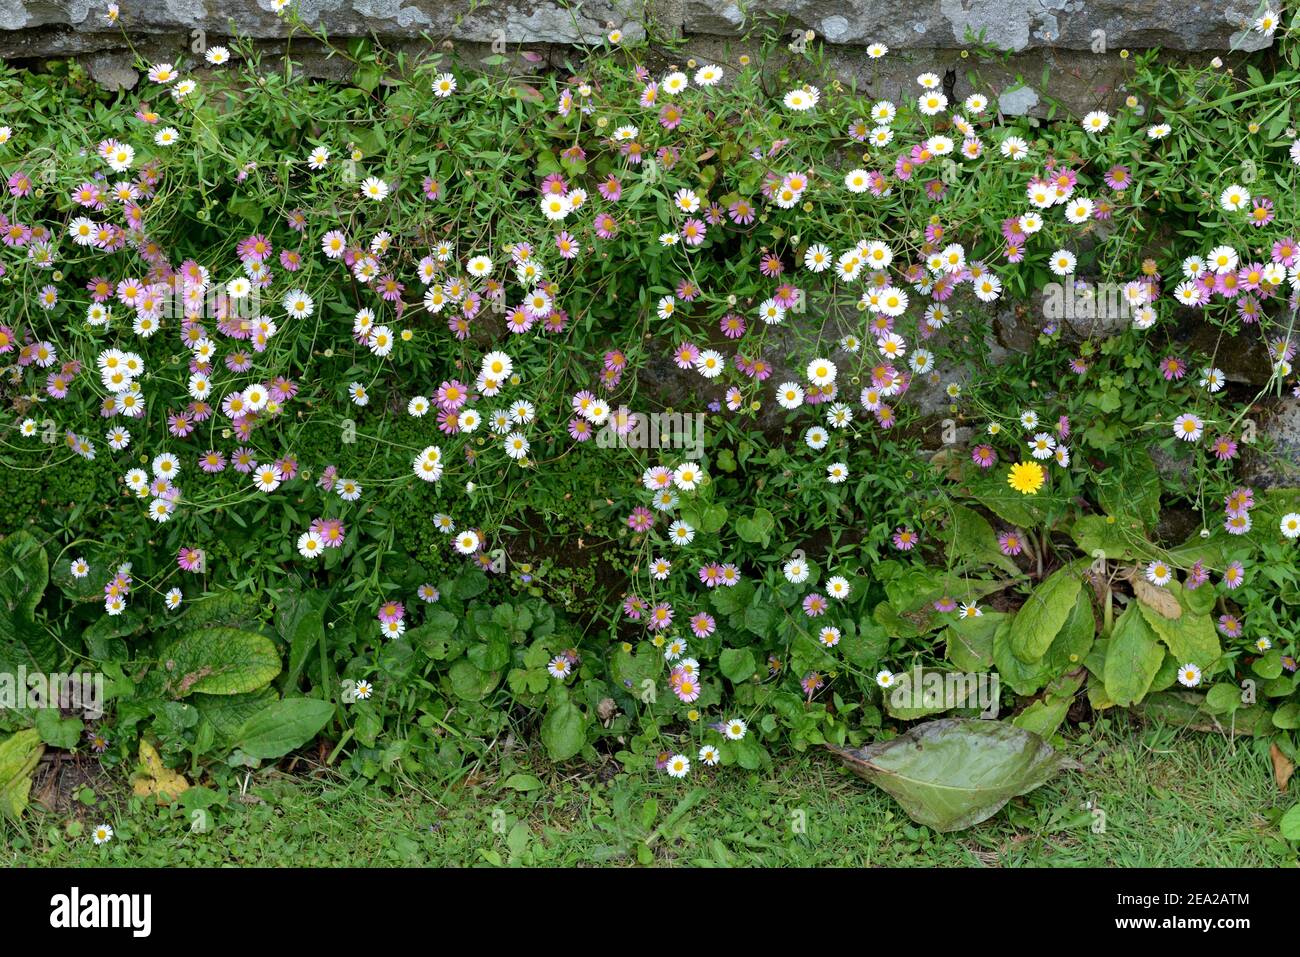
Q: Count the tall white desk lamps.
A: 0